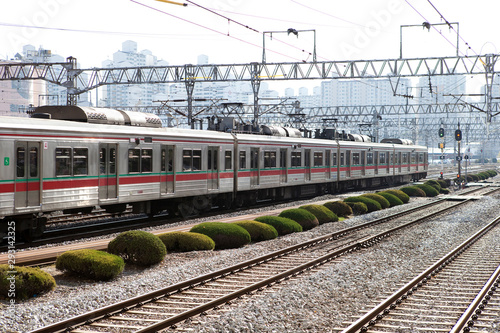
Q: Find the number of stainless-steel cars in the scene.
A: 4